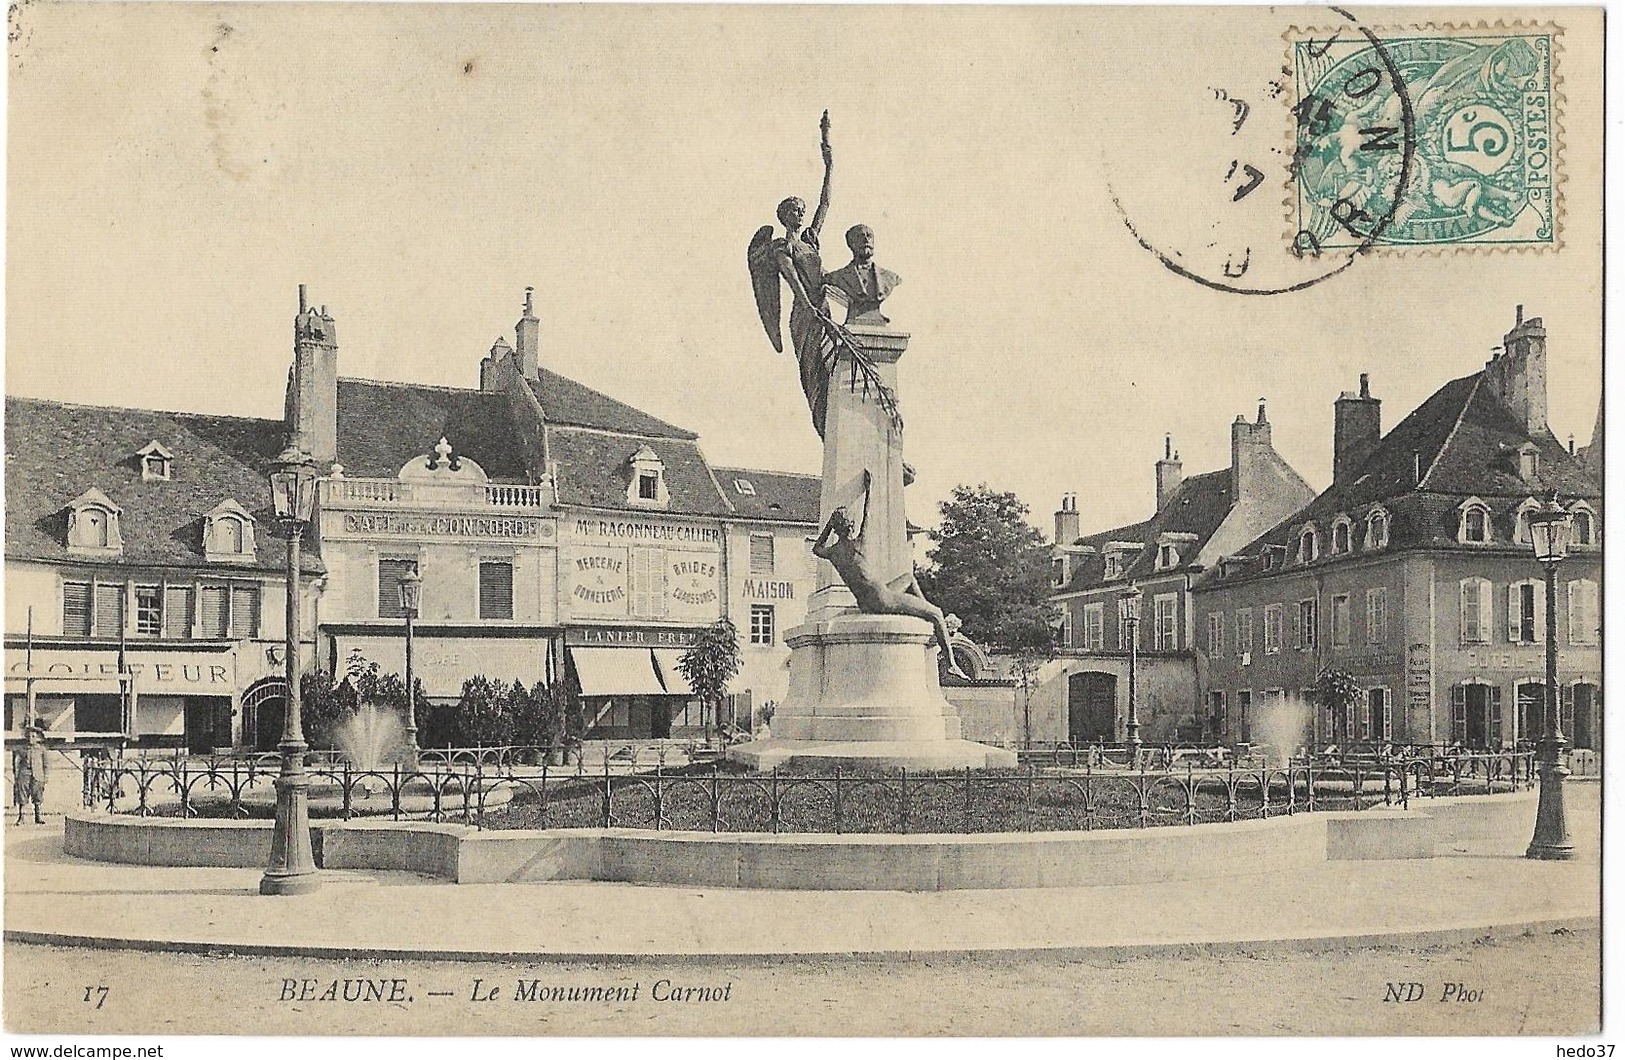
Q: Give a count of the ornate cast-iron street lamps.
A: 4